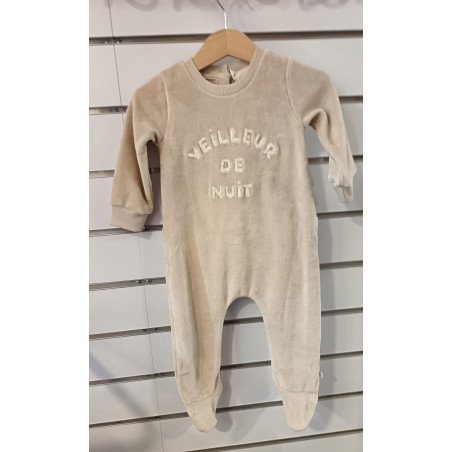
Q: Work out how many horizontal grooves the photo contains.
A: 9